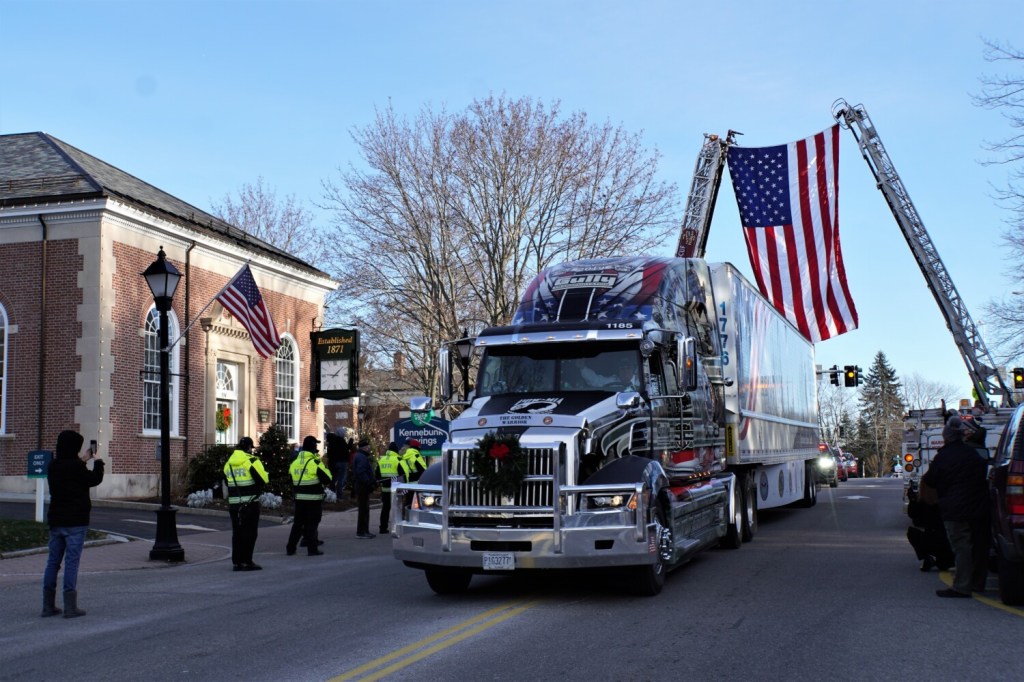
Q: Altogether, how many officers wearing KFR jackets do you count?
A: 4